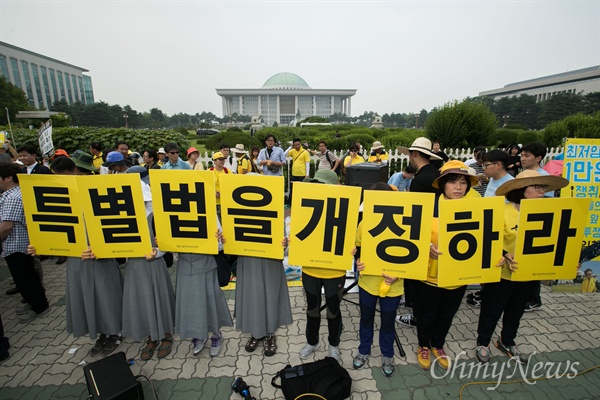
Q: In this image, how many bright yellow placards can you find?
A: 8